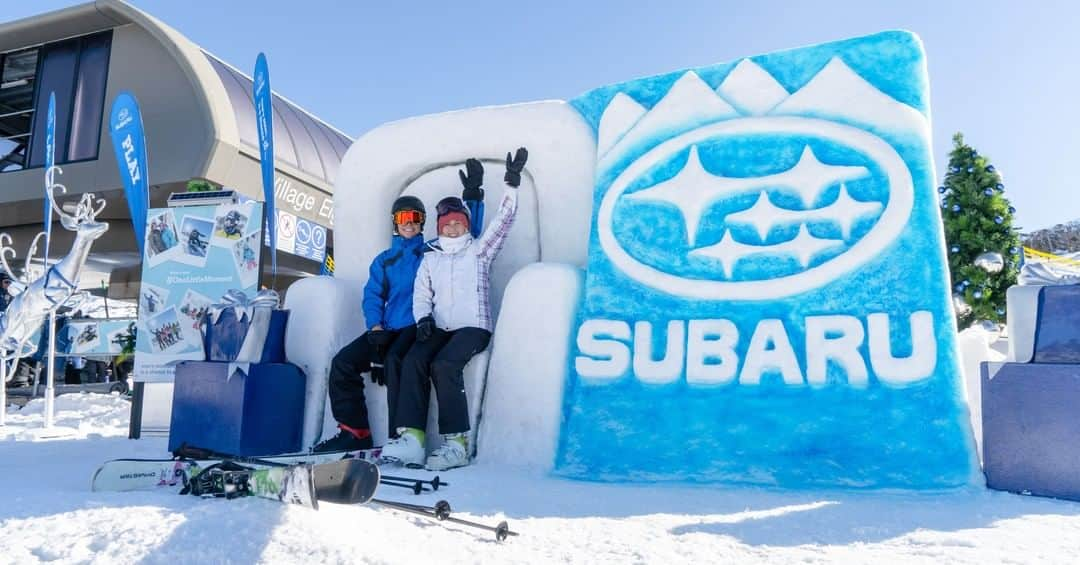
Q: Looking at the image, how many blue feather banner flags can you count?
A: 3